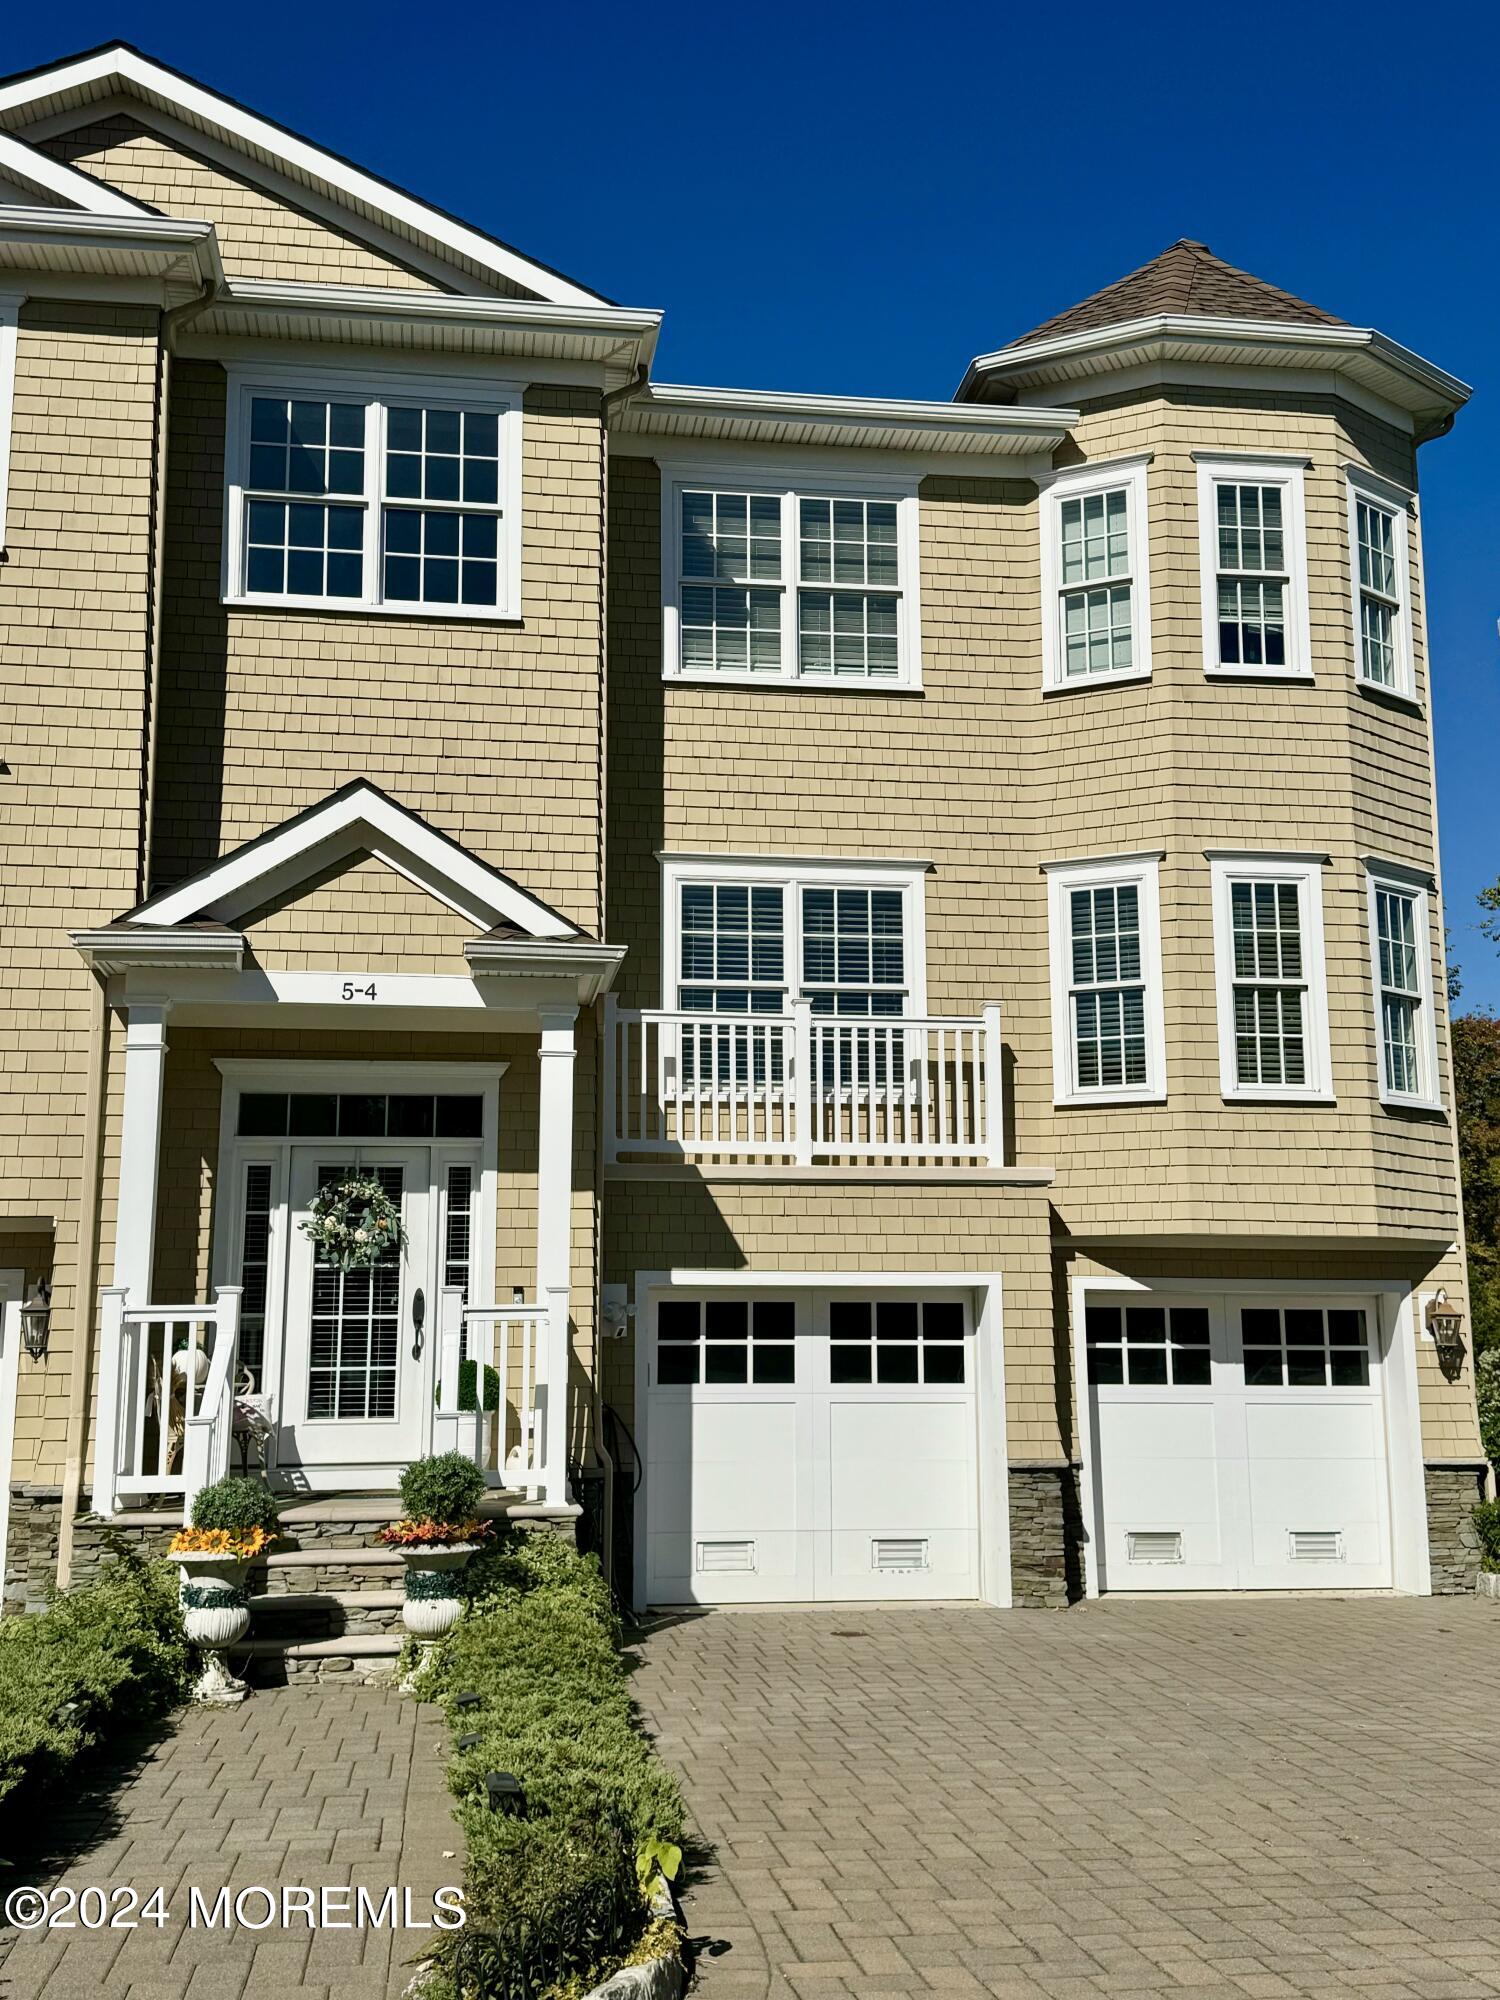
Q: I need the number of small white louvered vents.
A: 4